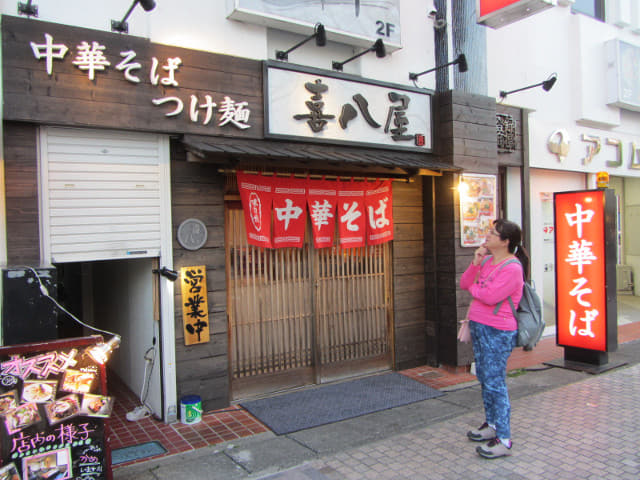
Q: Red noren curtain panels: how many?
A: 5